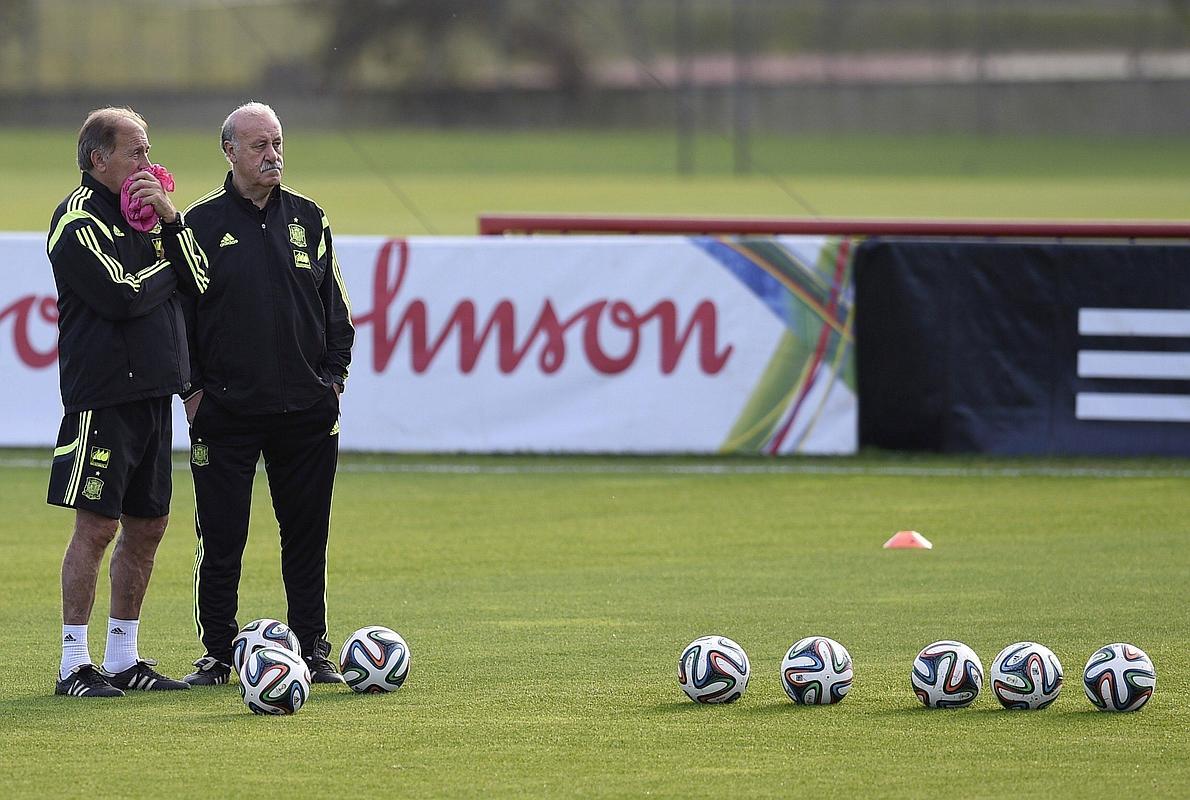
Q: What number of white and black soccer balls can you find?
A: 8